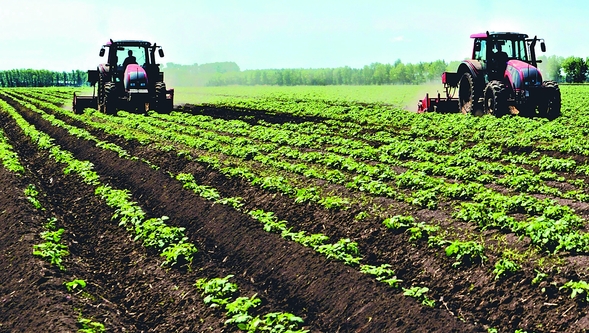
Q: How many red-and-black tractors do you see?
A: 2